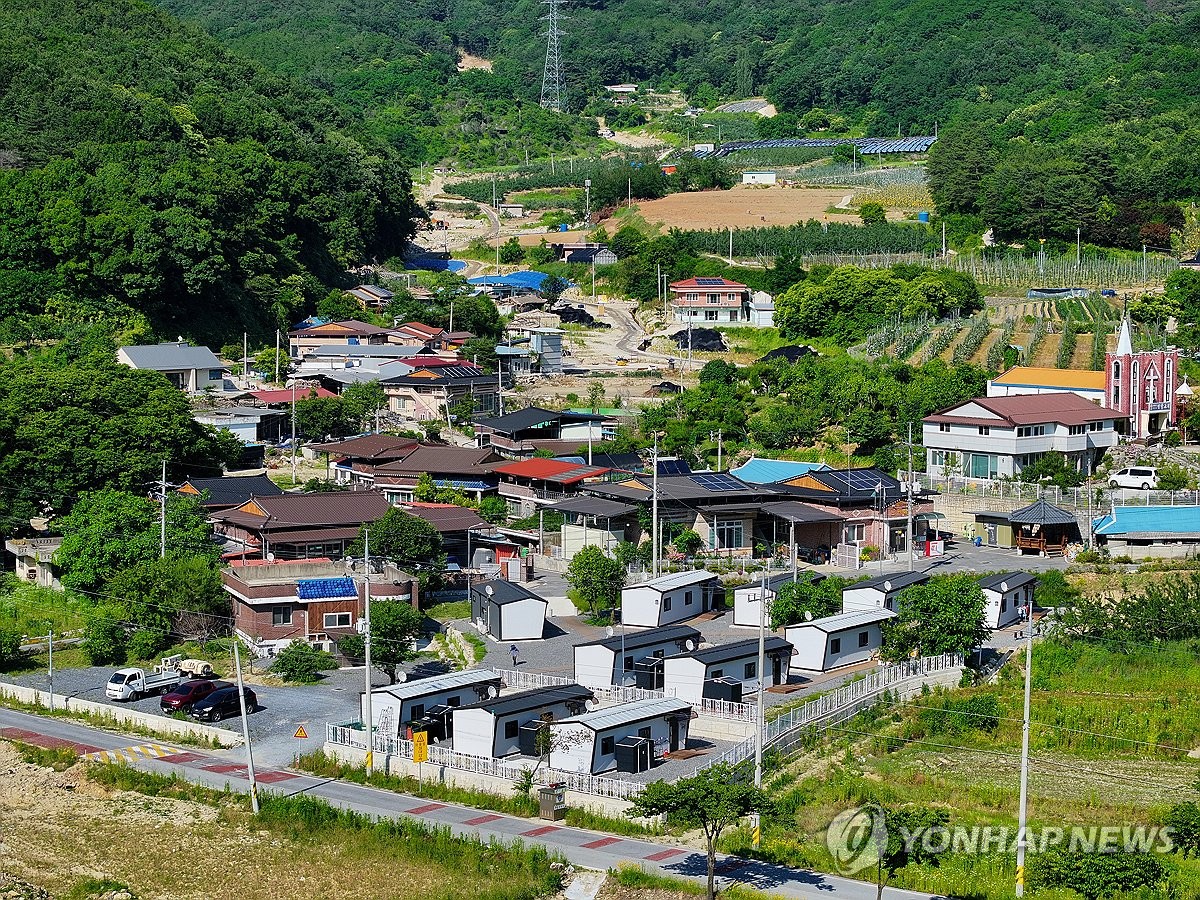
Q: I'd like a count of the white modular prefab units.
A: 11